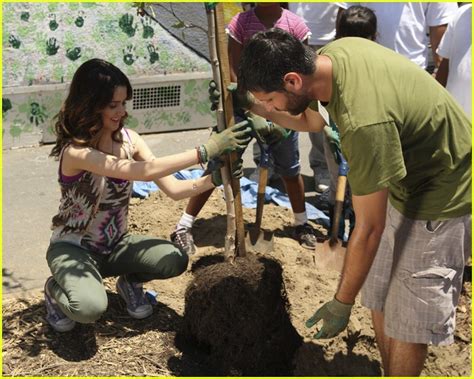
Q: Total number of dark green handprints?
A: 12